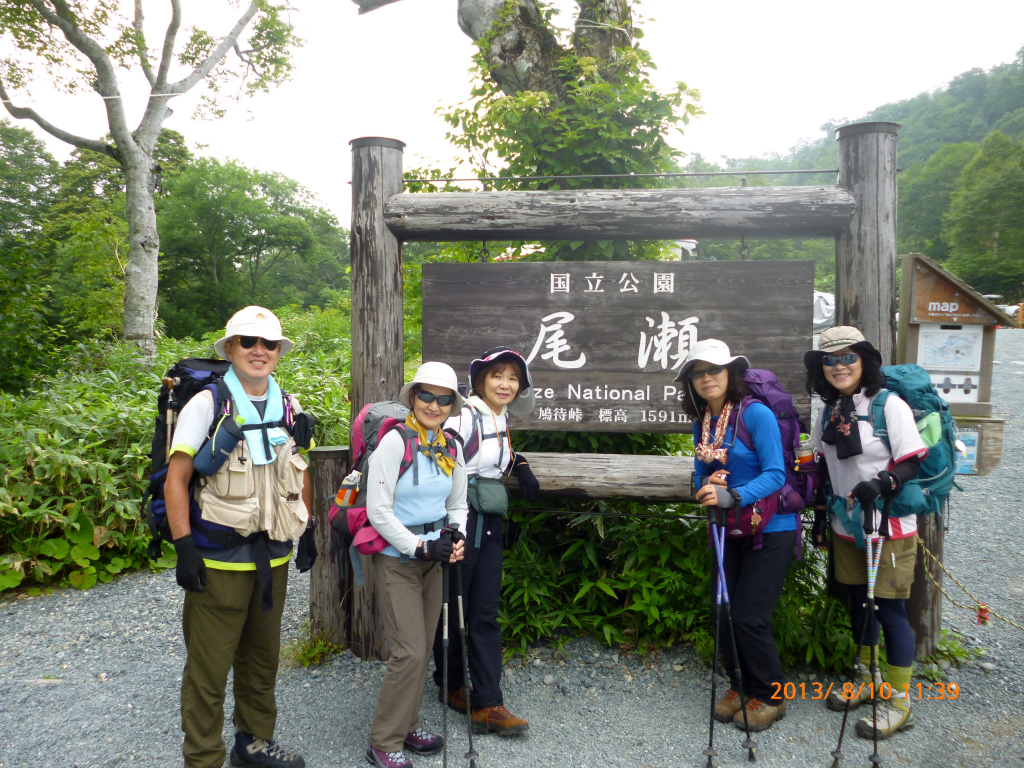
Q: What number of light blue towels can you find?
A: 1